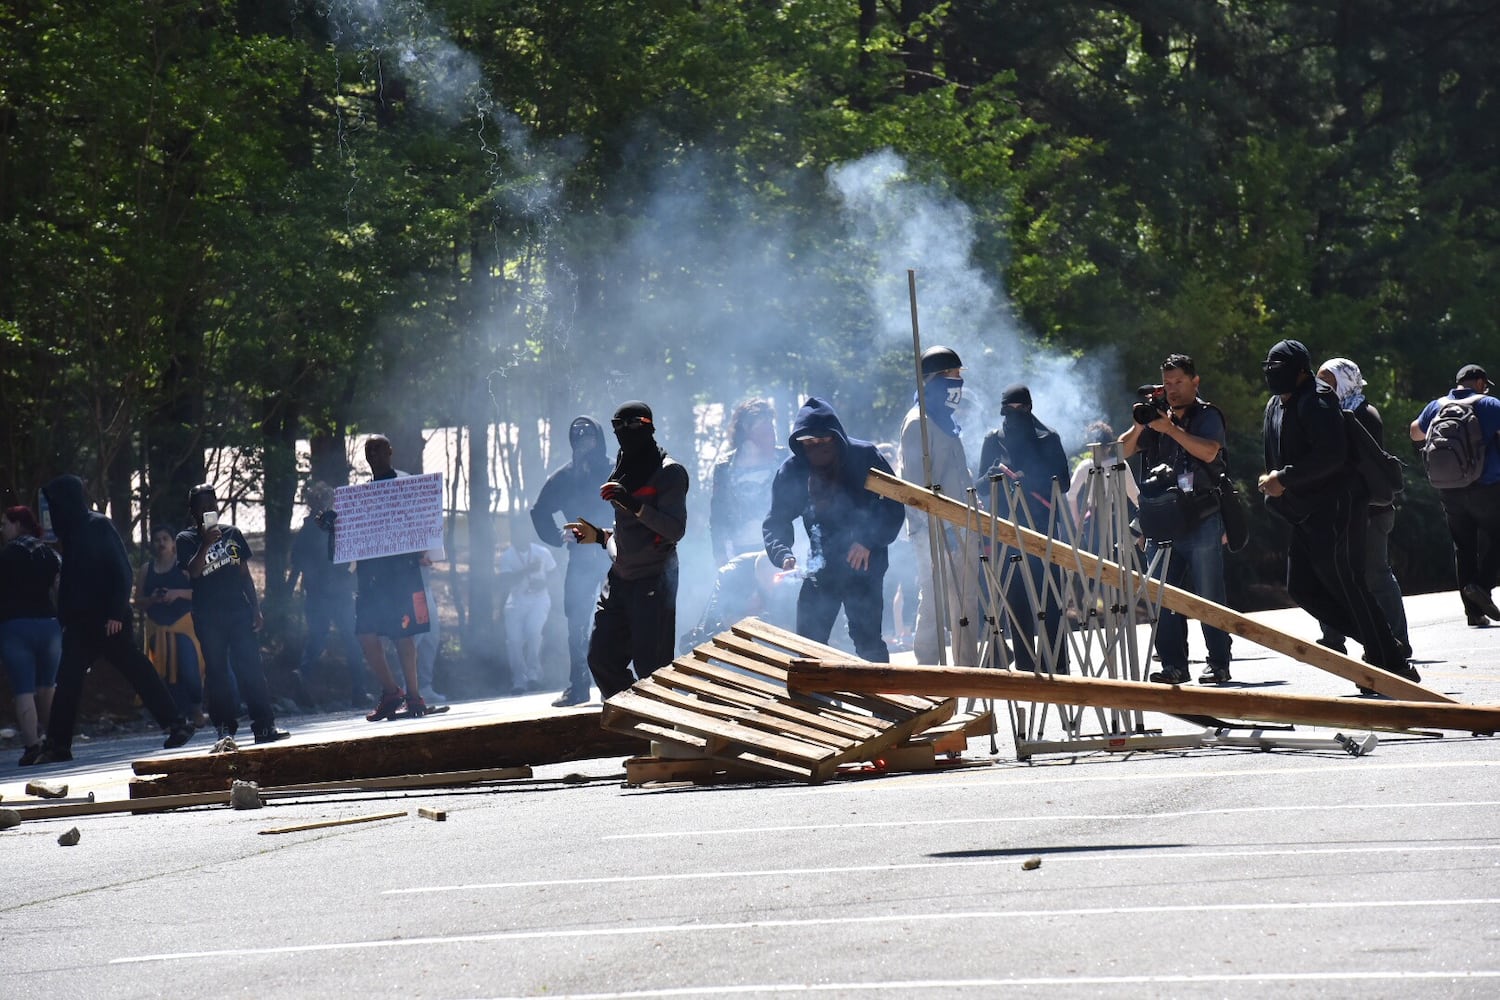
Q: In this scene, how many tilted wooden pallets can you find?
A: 1